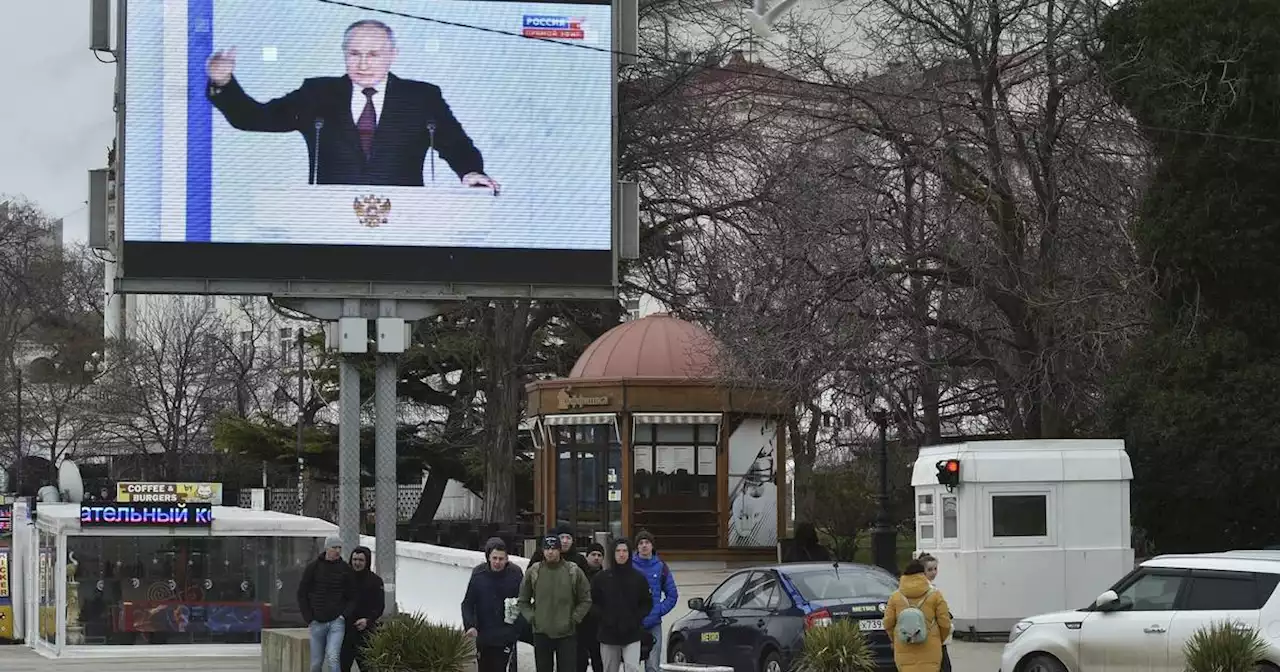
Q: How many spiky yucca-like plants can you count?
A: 3